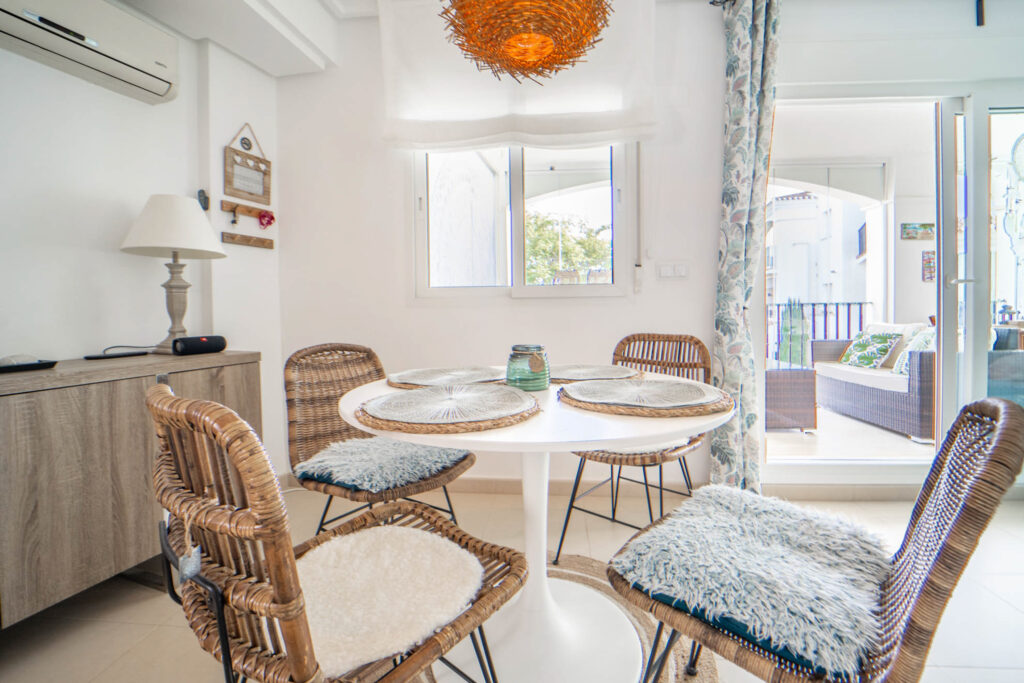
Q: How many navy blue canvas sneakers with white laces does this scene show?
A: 0